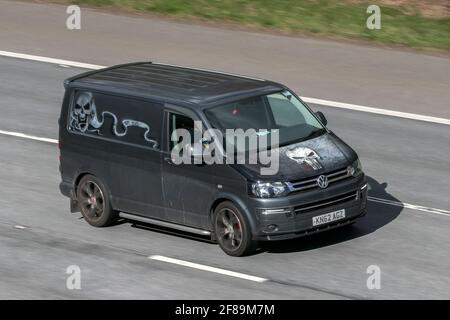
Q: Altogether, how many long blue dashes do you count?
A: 0